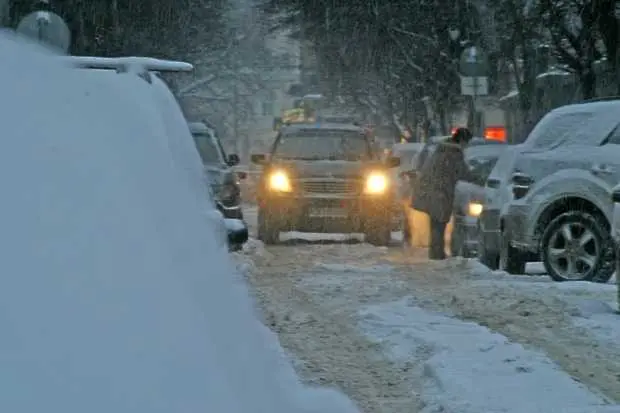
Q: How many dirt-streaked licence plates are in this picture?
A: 1